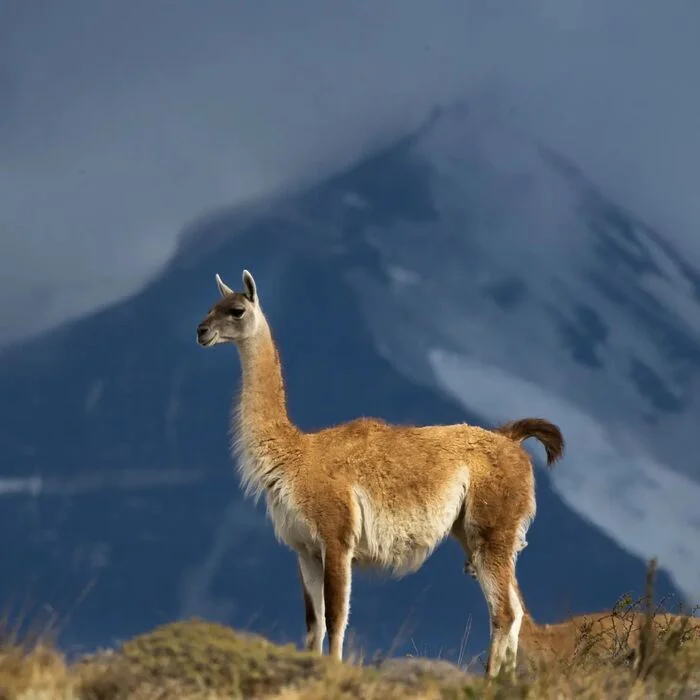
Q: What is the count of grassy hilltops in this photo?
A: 1